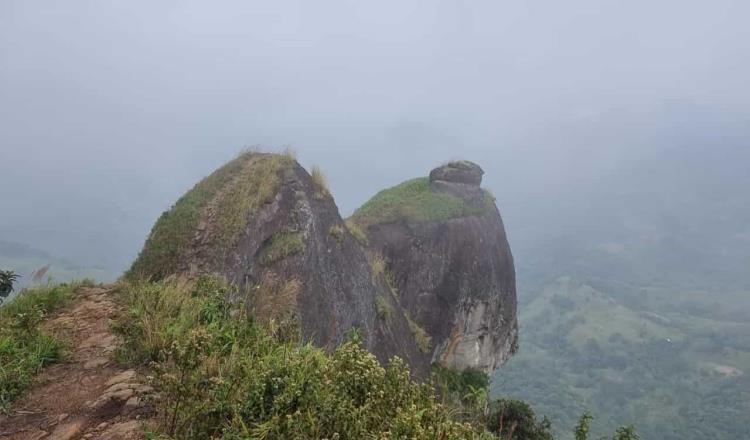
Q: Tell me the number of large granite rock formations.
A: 2